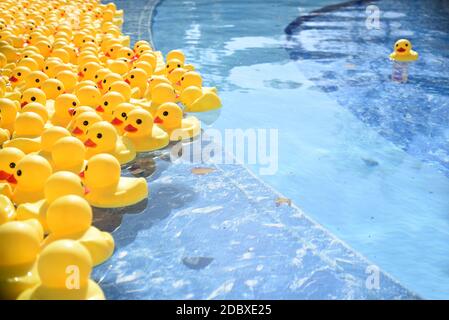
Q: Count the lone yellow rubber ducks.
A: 1